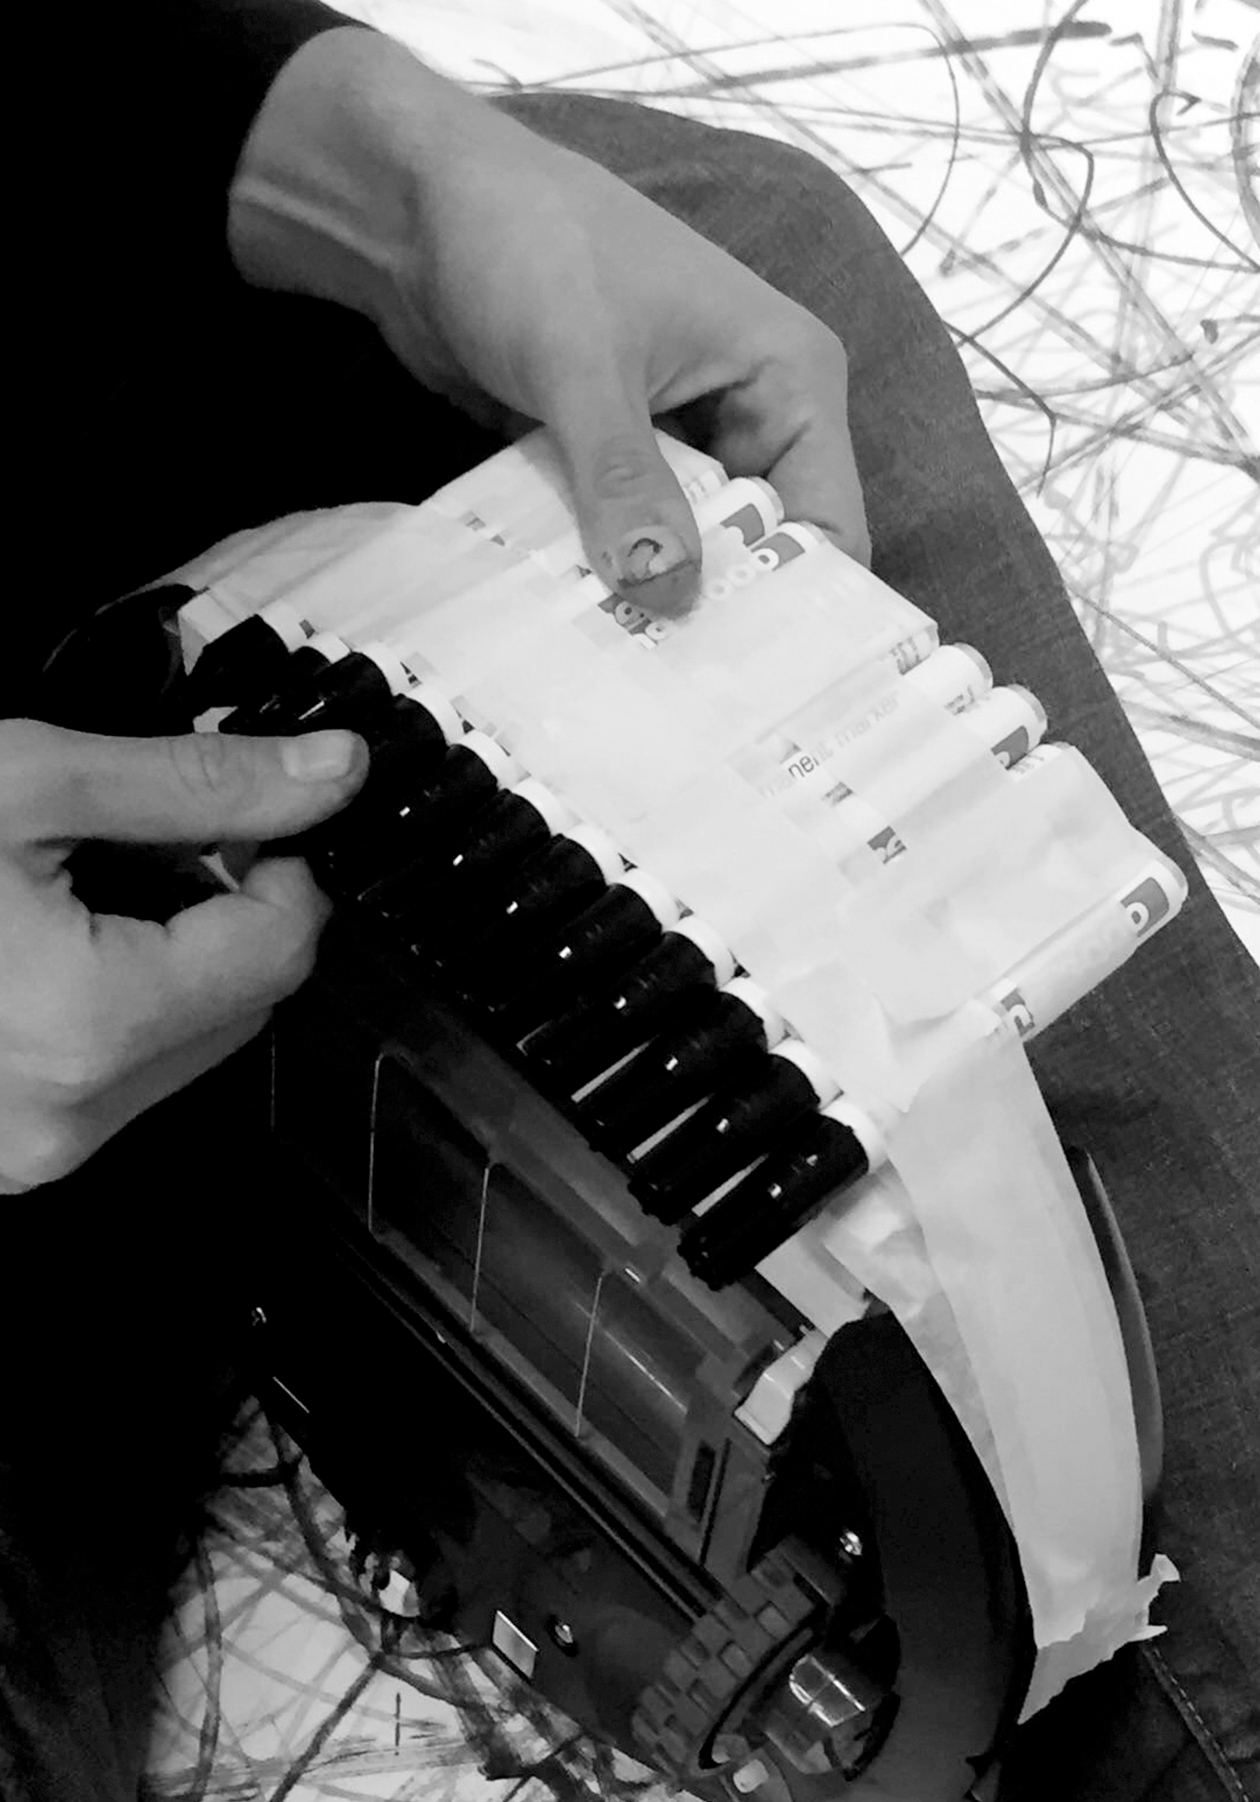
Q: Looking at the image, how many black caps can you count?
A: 12